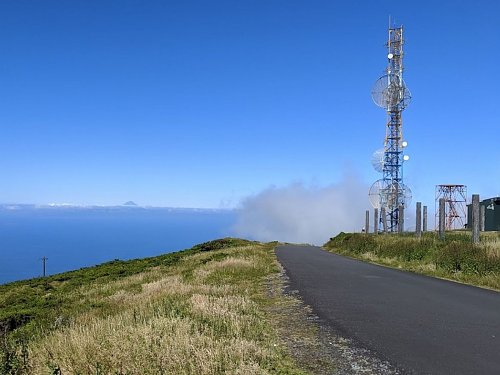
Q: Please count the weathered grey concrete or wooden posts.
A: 9